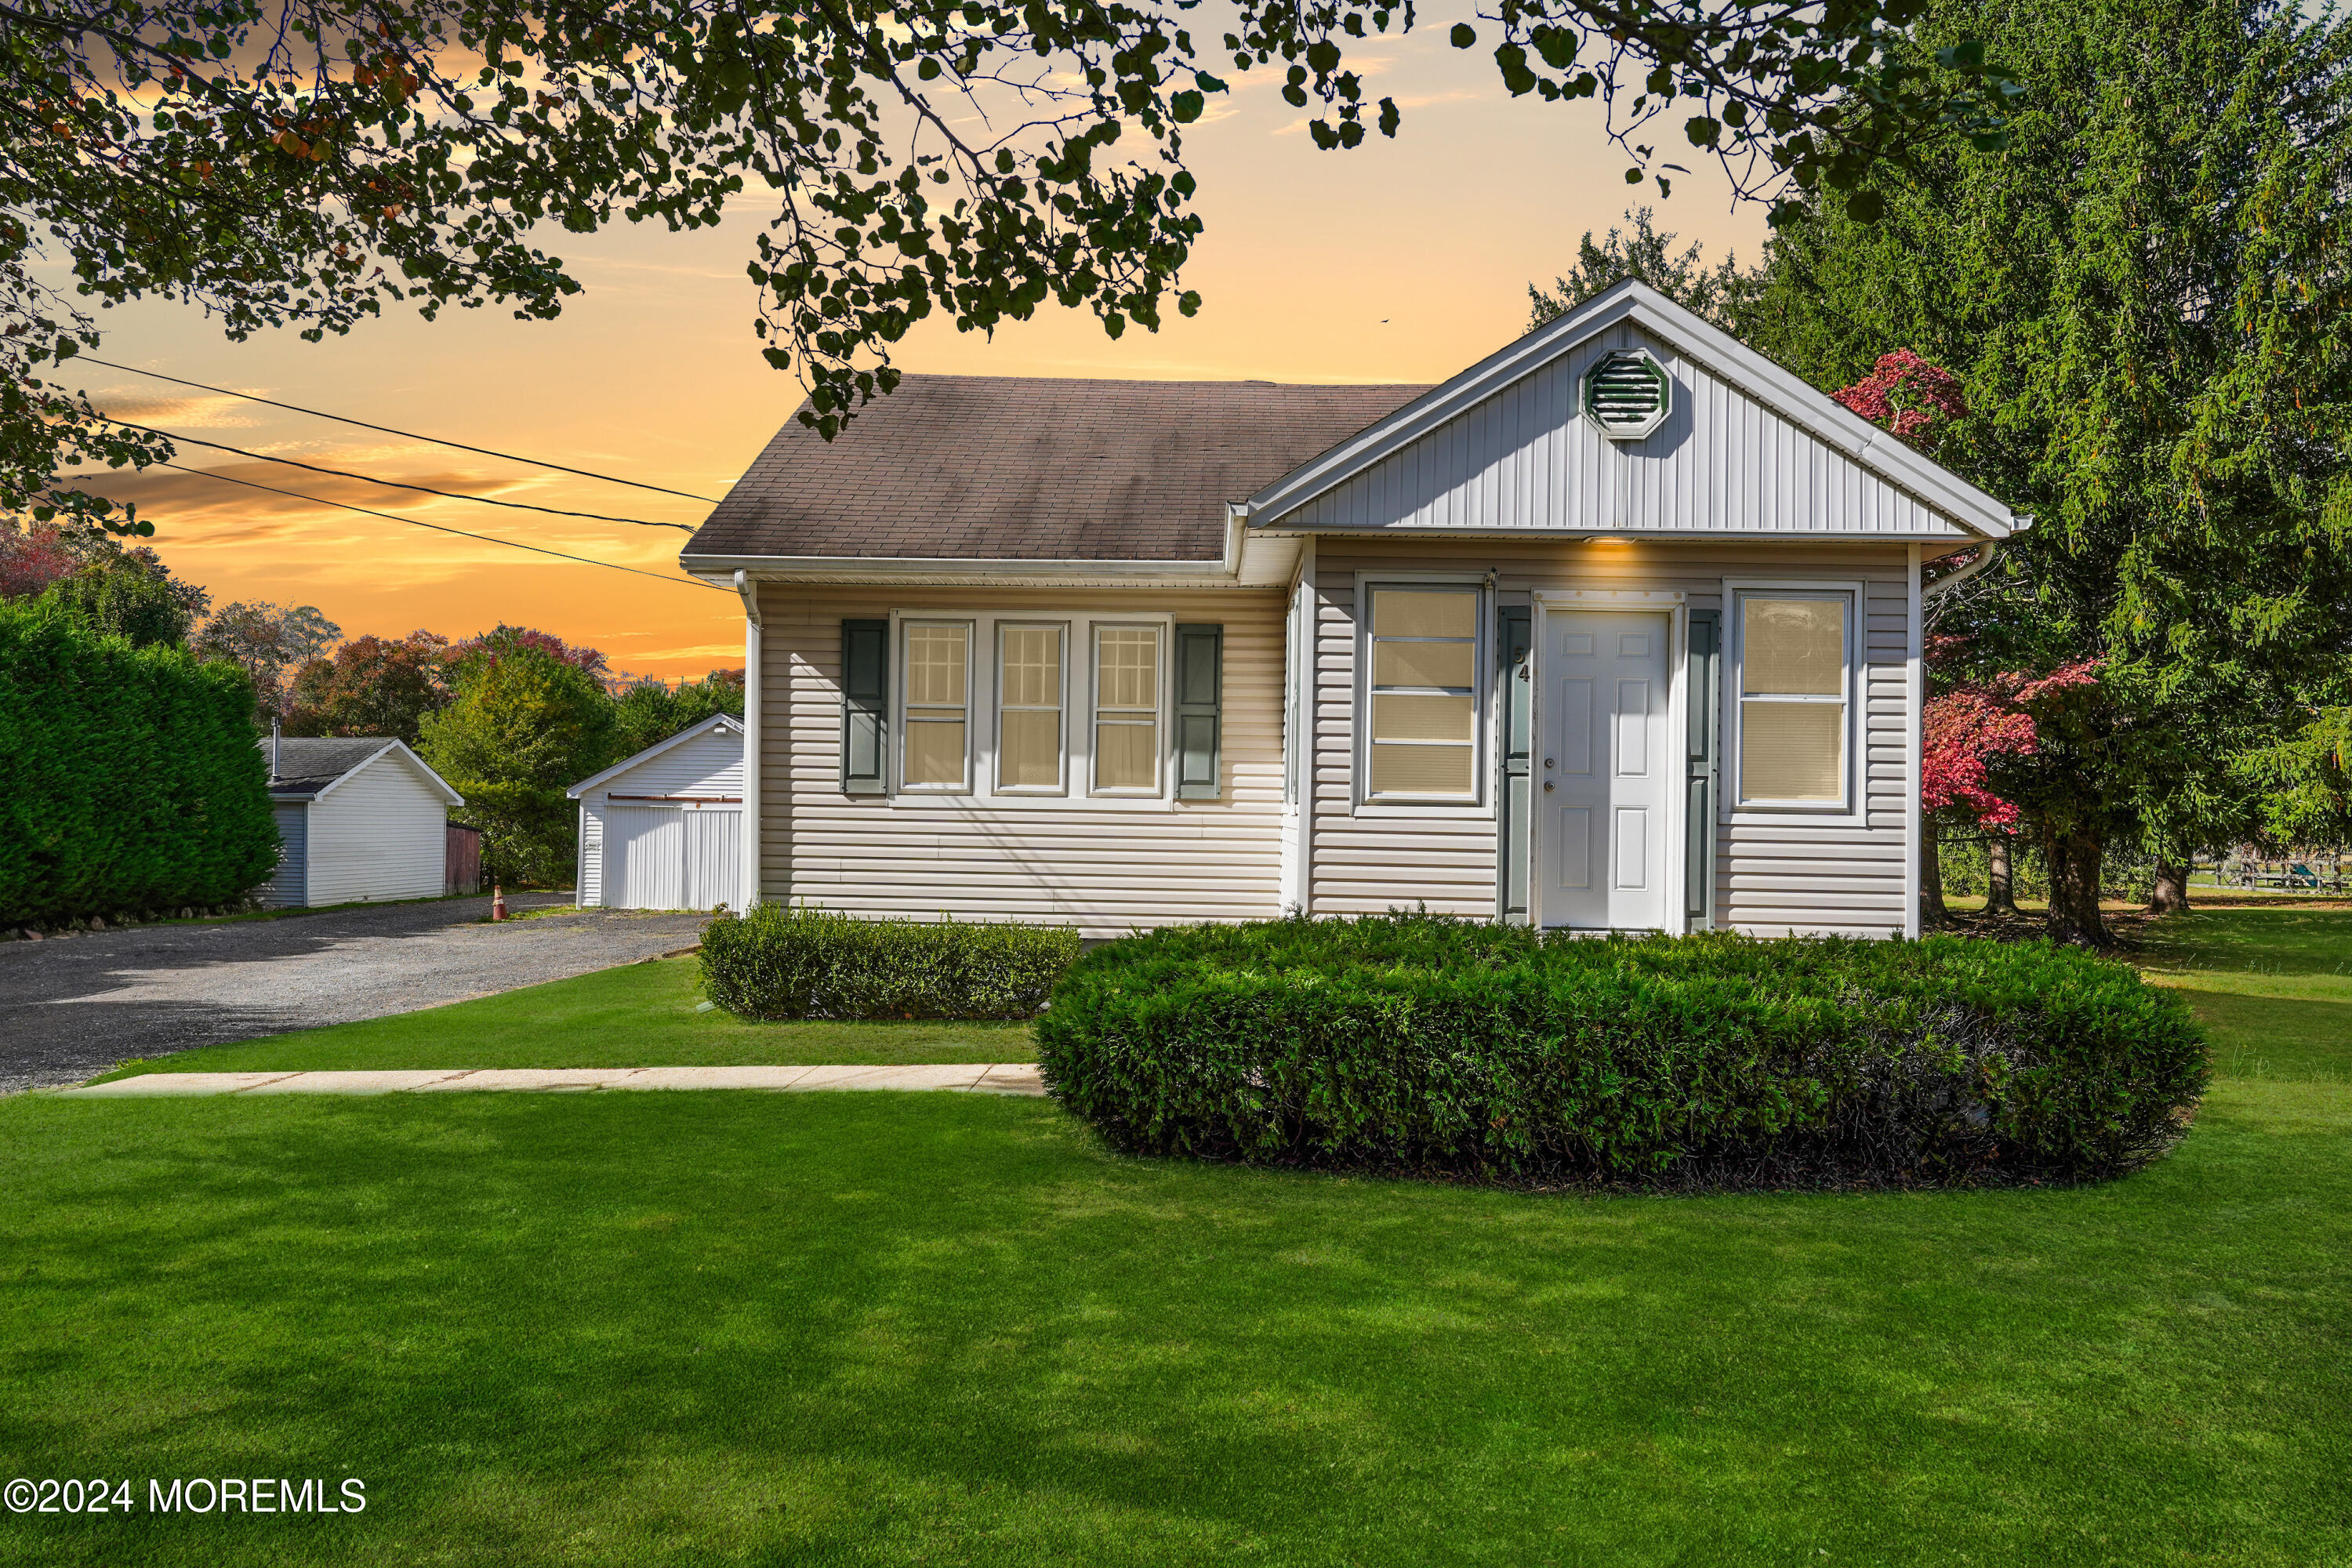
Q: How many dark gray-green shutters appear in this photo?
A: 4